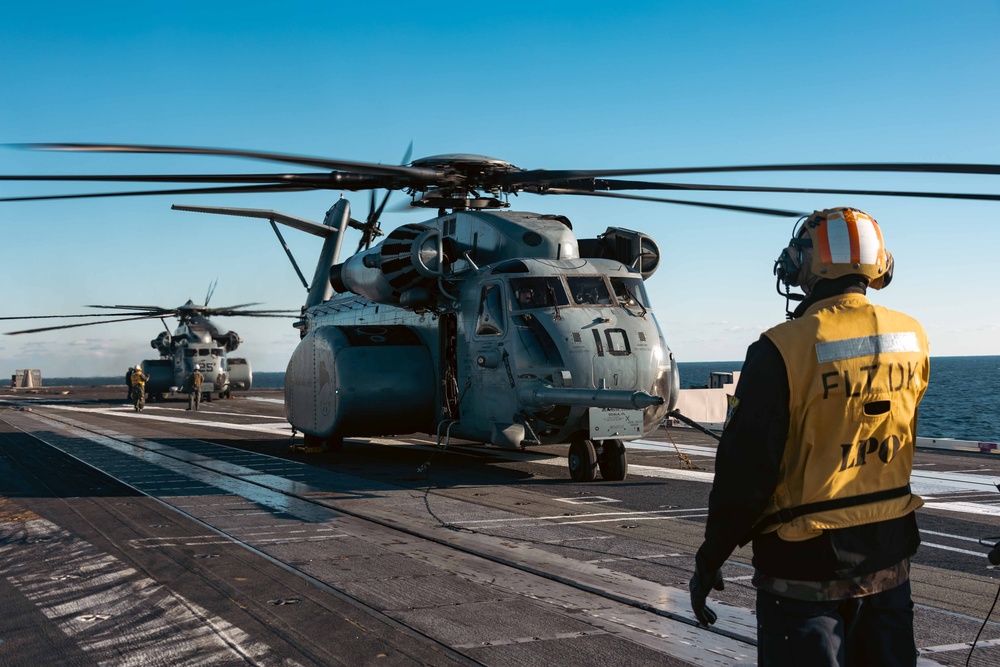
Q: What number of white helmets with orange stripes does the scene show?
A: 1